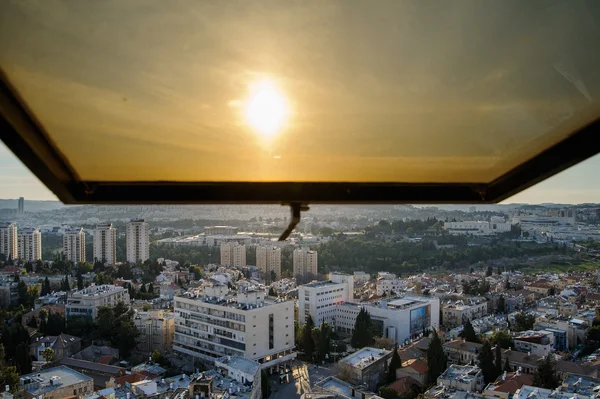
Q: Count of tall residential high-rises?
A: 8